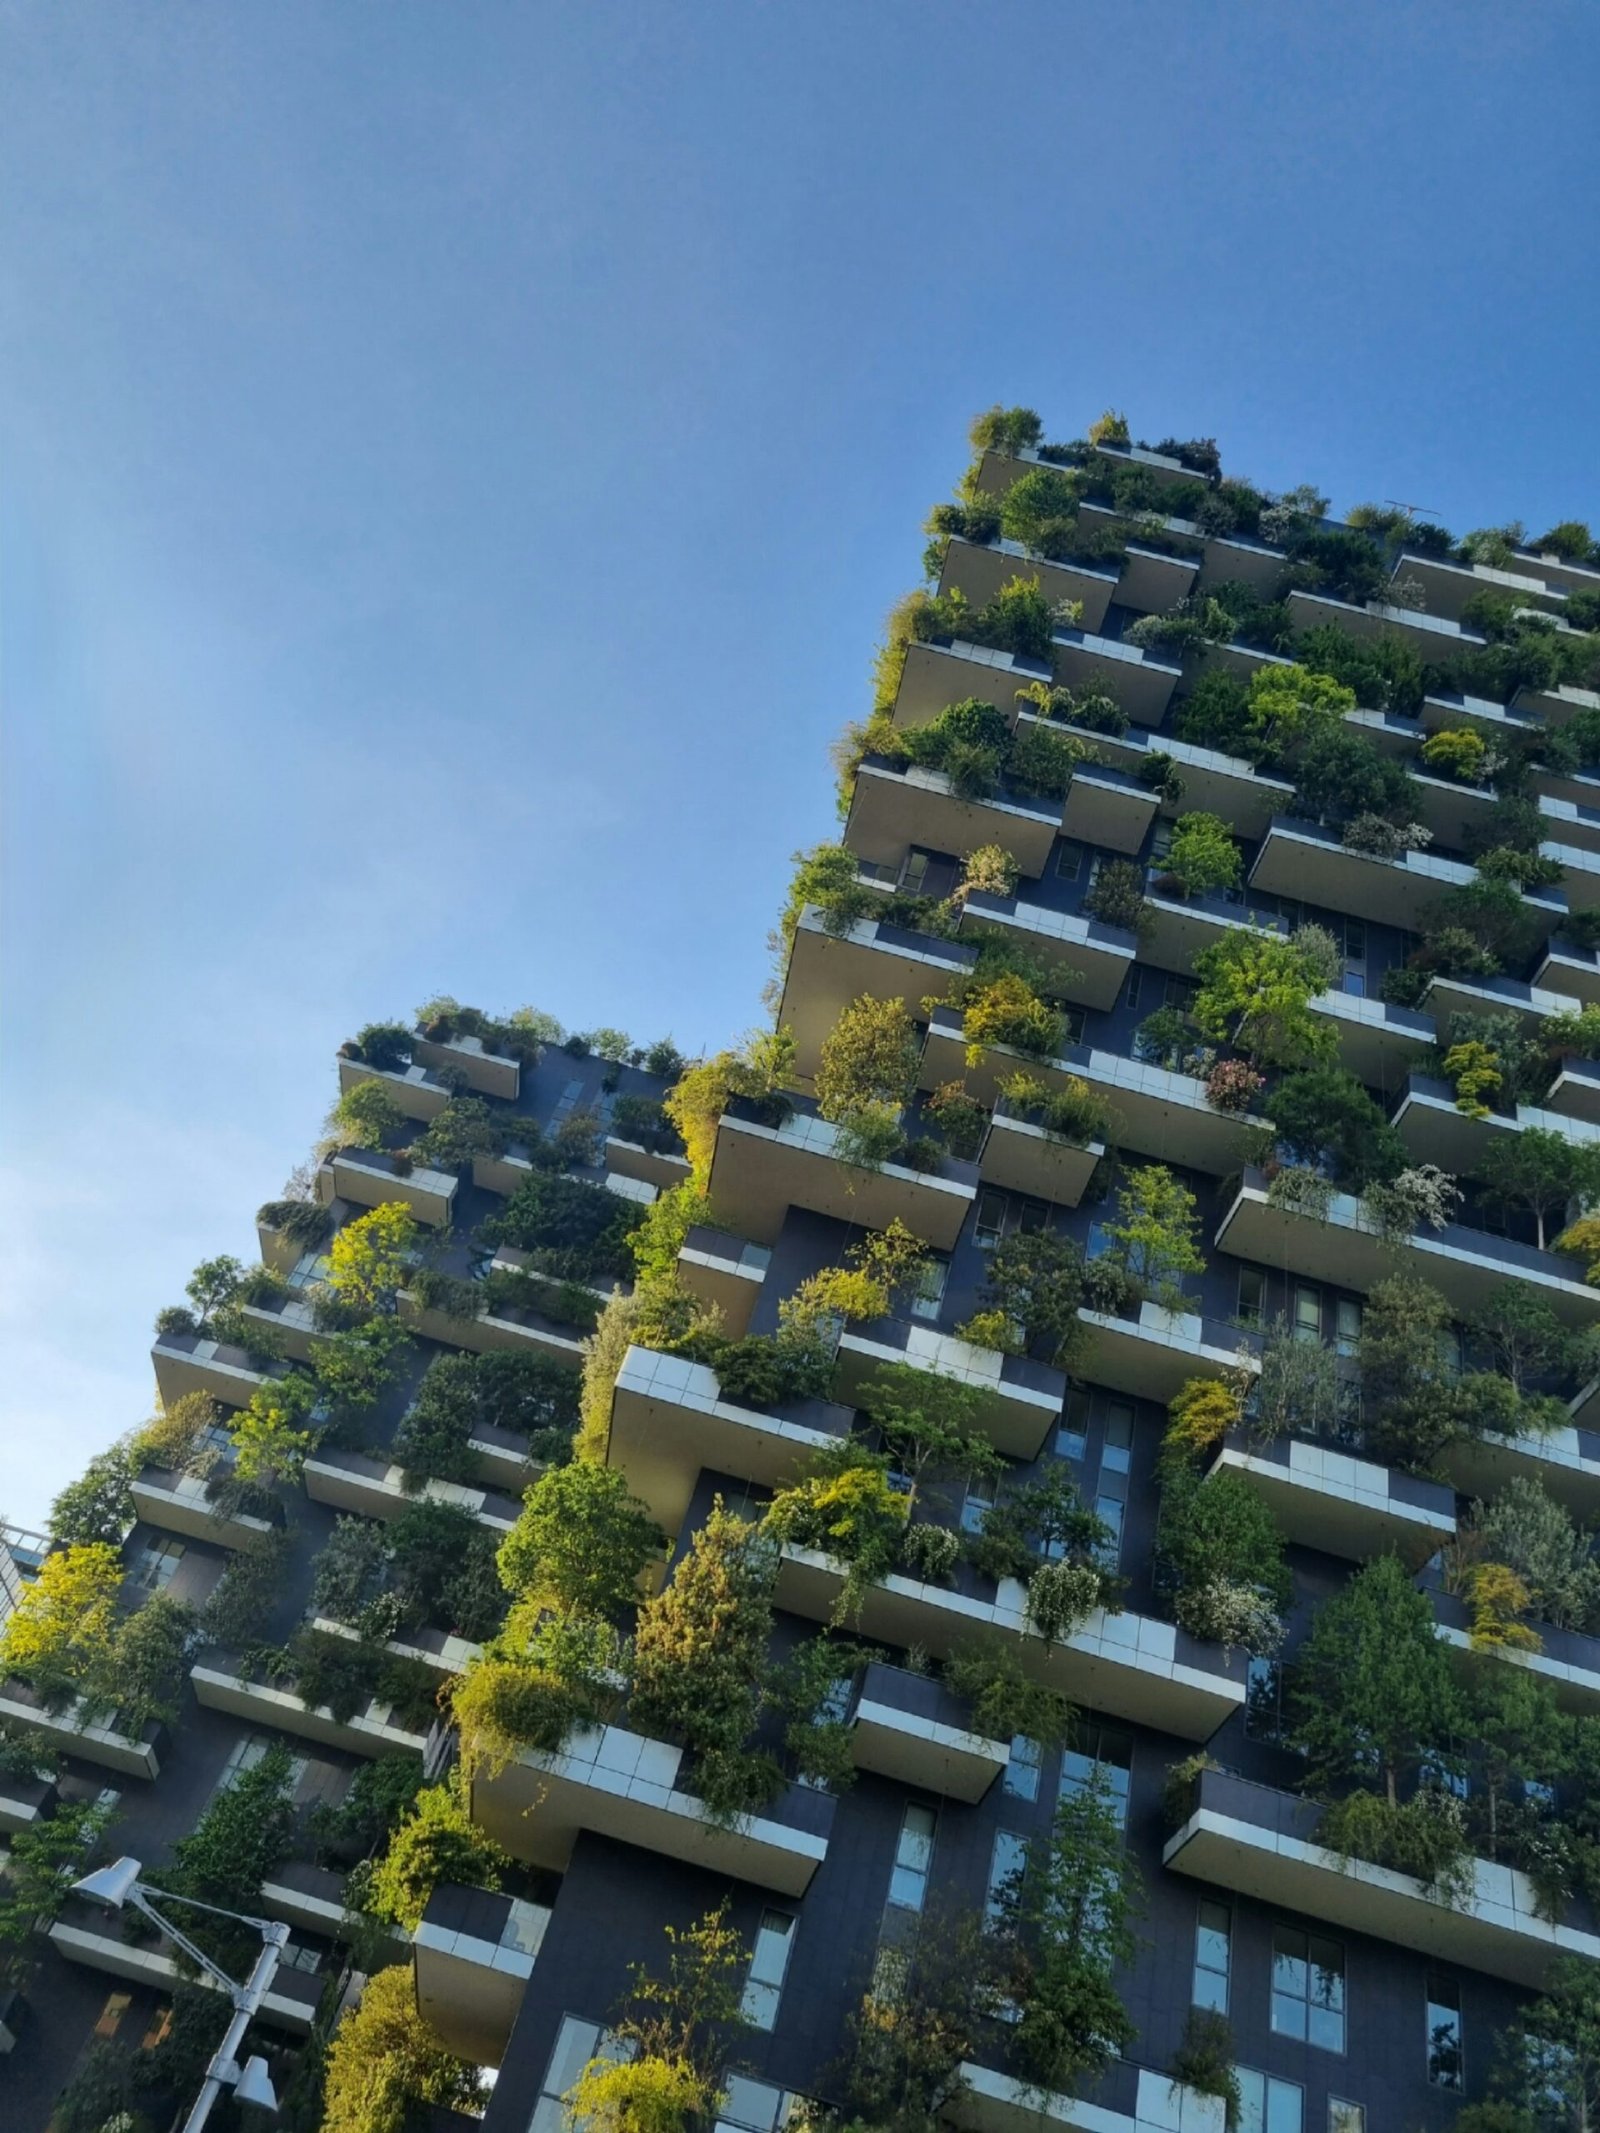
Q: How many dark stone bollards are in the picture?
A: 0